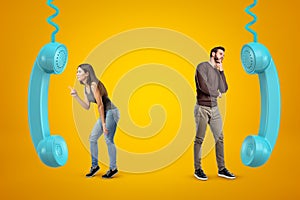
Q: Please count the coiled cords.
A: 2